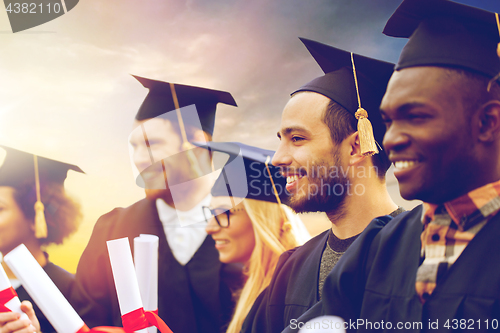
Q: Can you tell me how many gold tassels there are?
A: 5